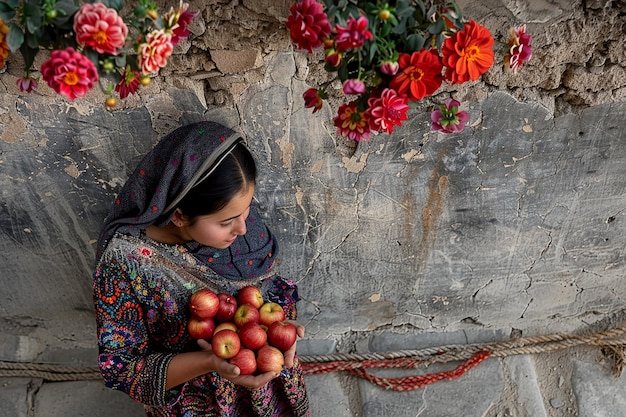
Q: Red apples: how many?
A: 12